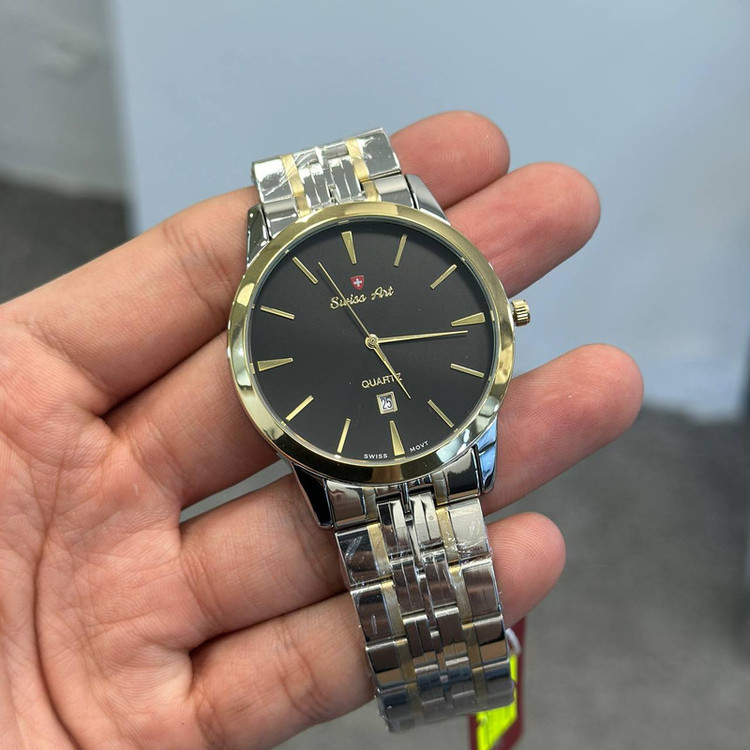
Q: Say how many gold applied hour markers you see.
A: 12